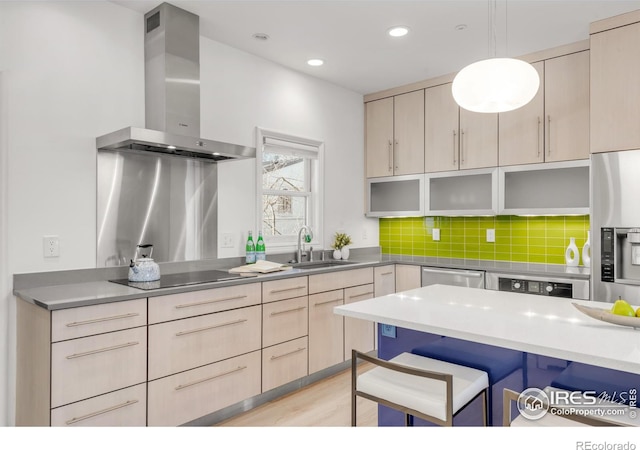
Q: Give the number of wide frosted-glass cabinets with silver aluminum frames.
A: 3